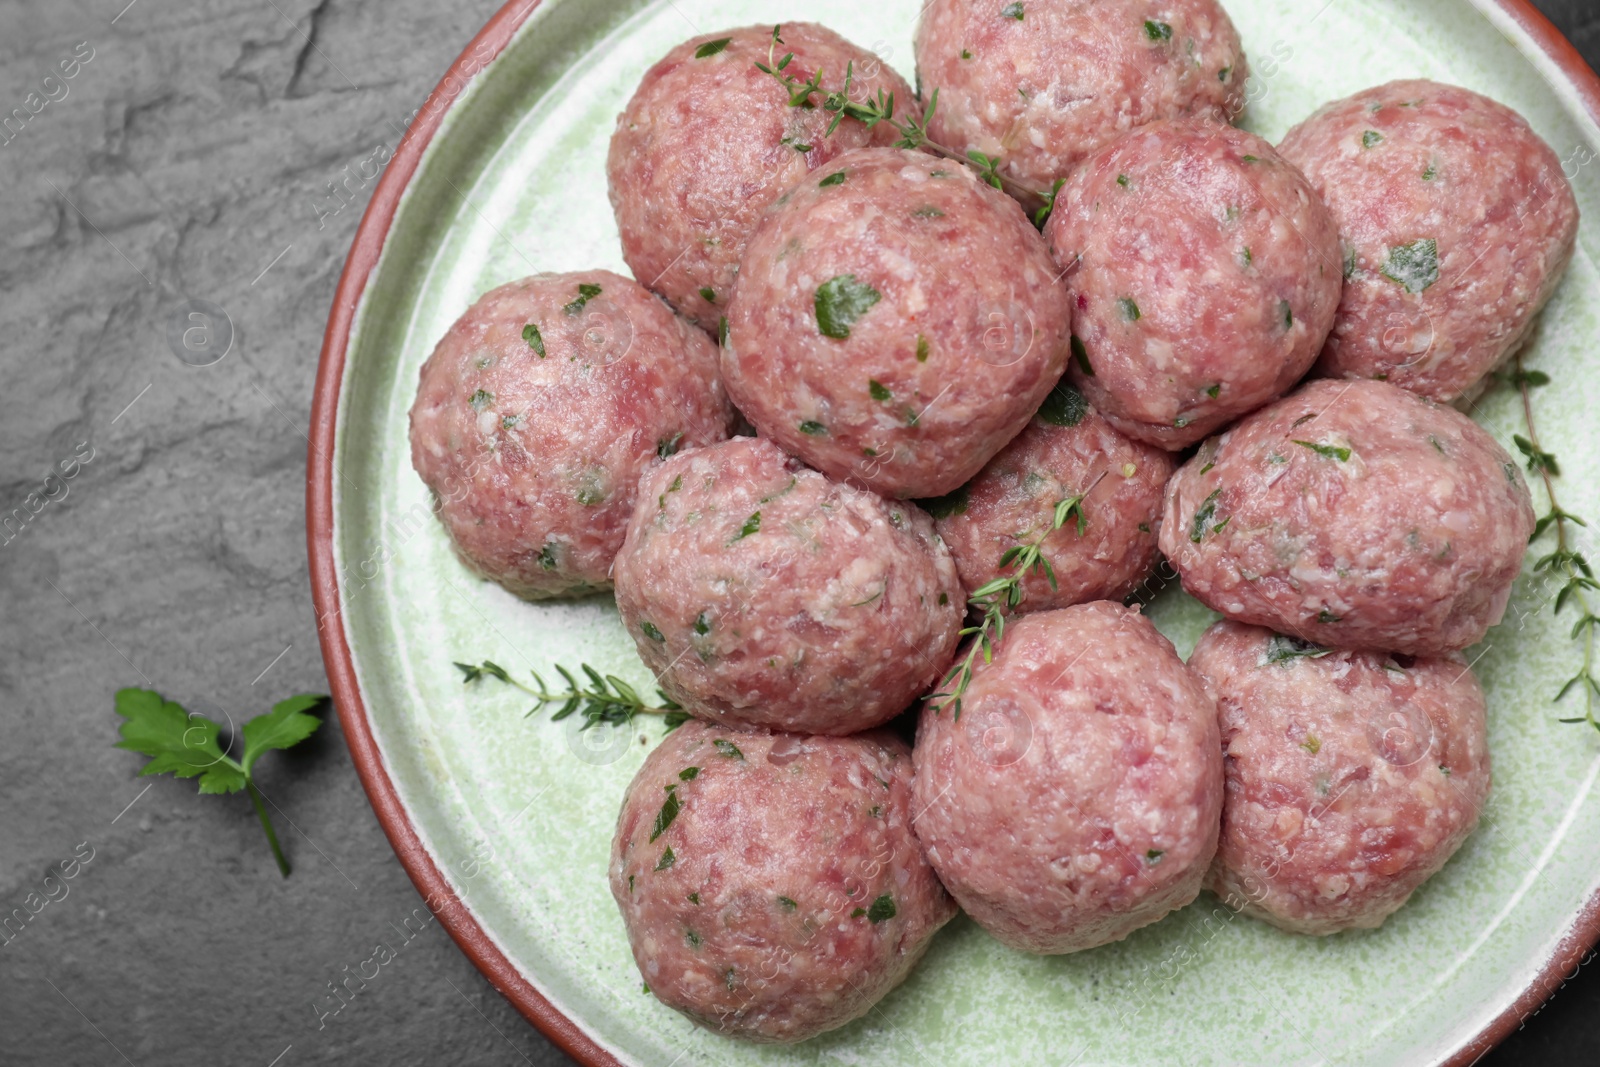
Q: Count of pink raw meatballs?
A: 12